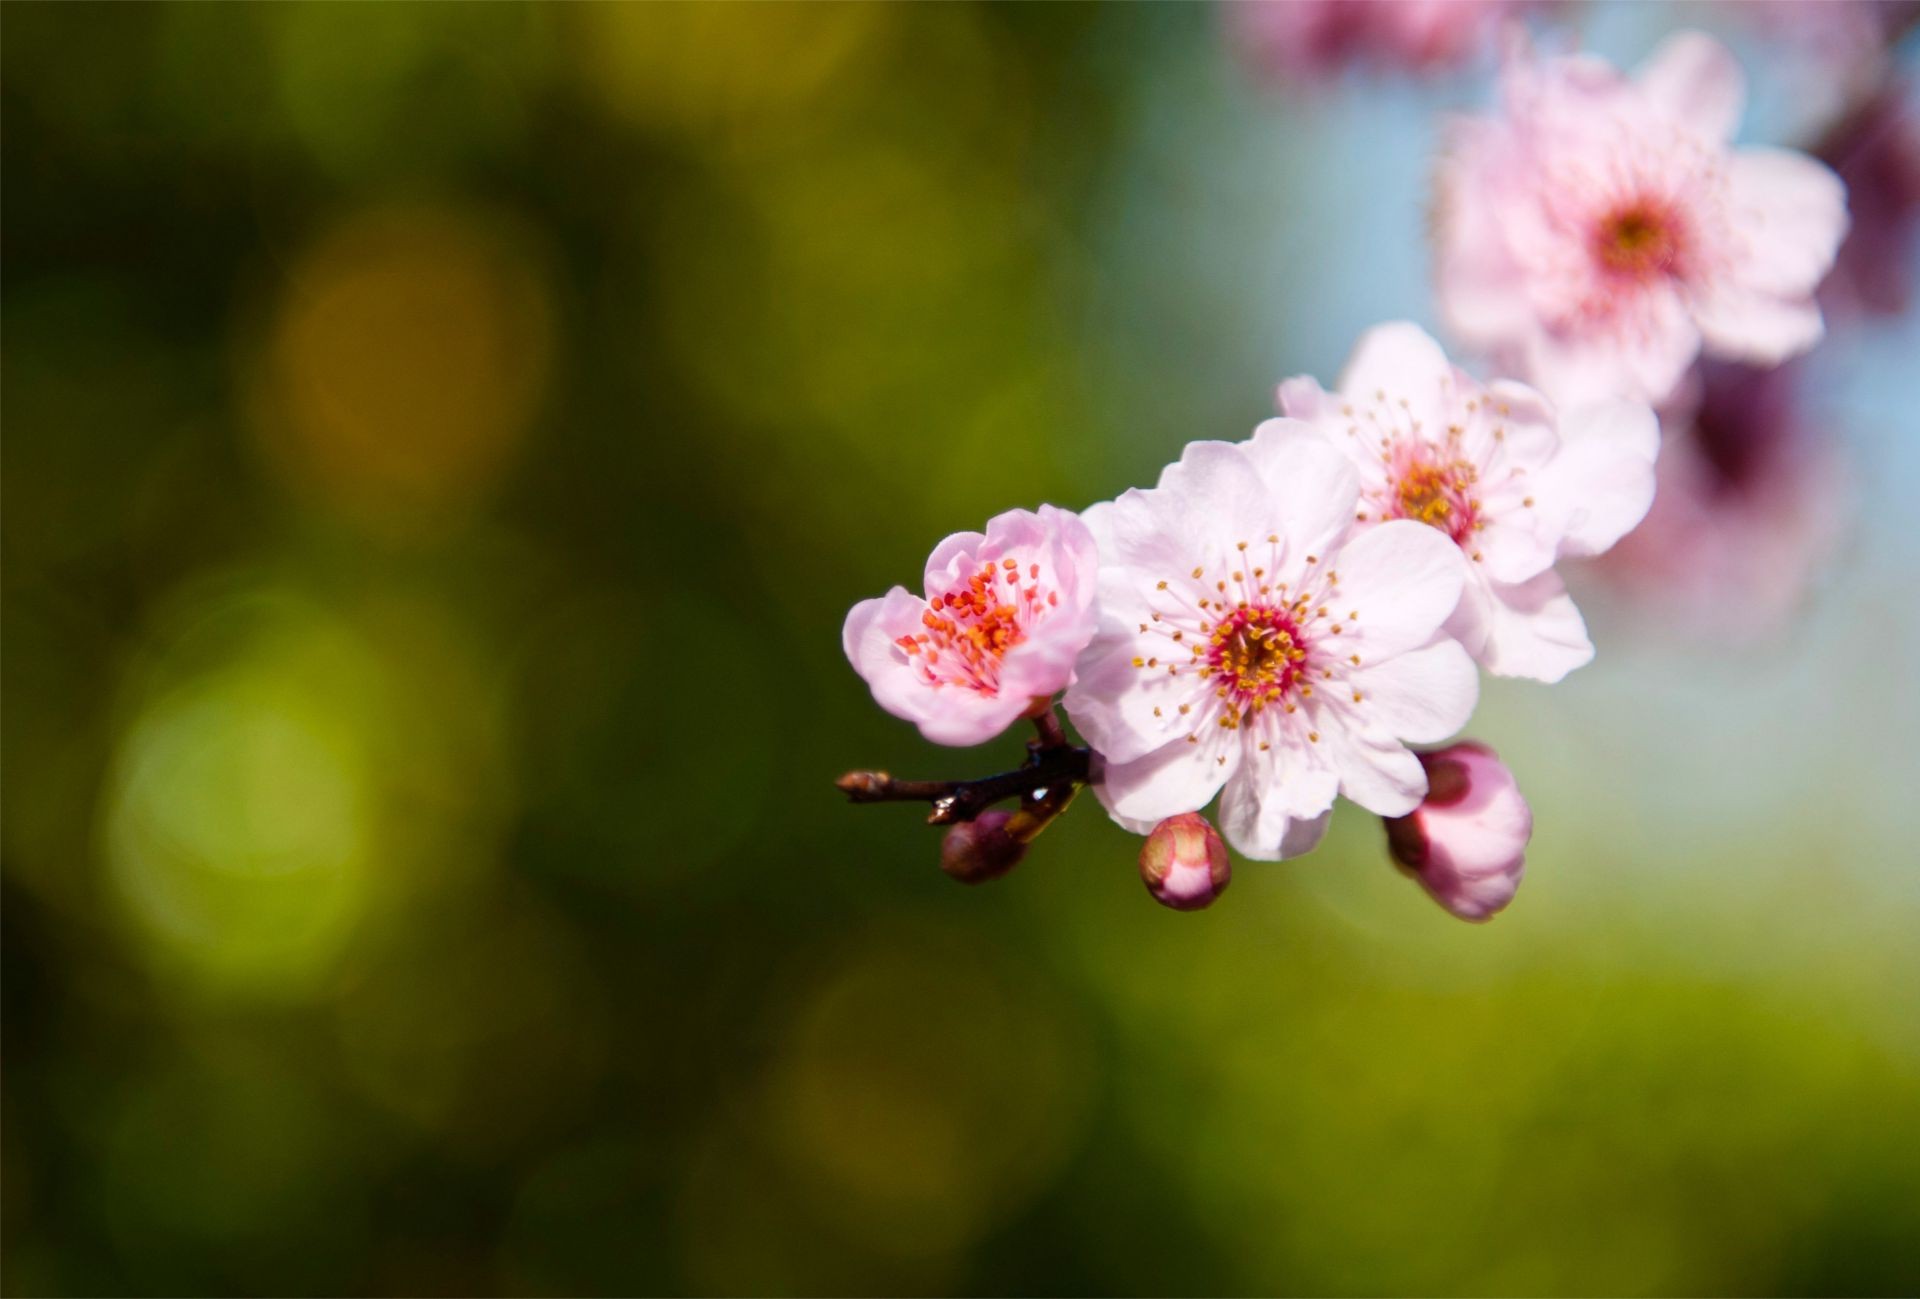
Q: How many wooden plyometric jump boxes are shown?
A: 0